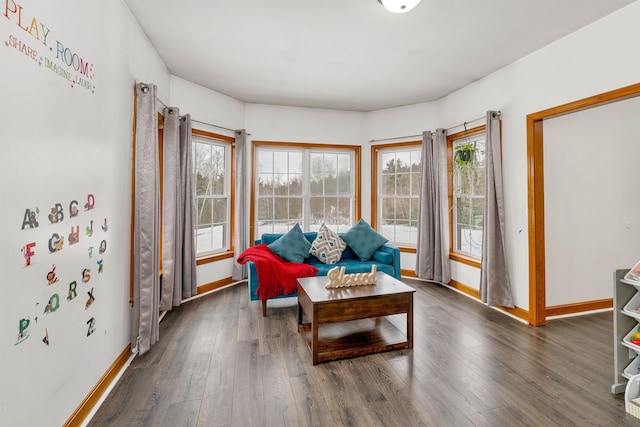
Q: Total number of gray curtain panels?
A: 7